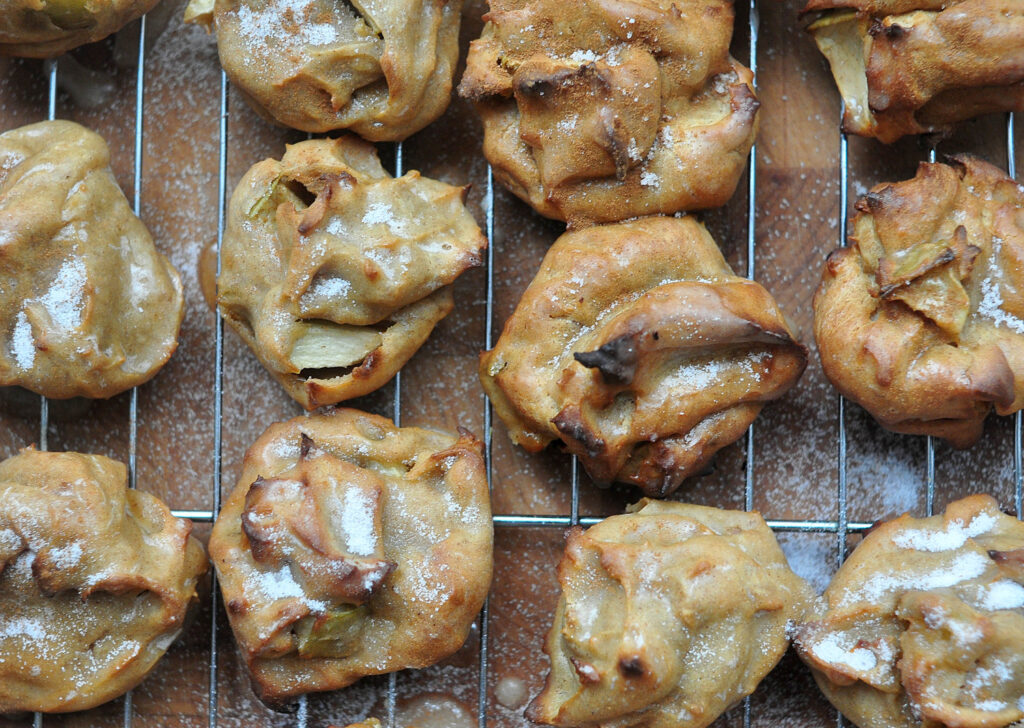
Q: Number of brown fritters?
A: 12